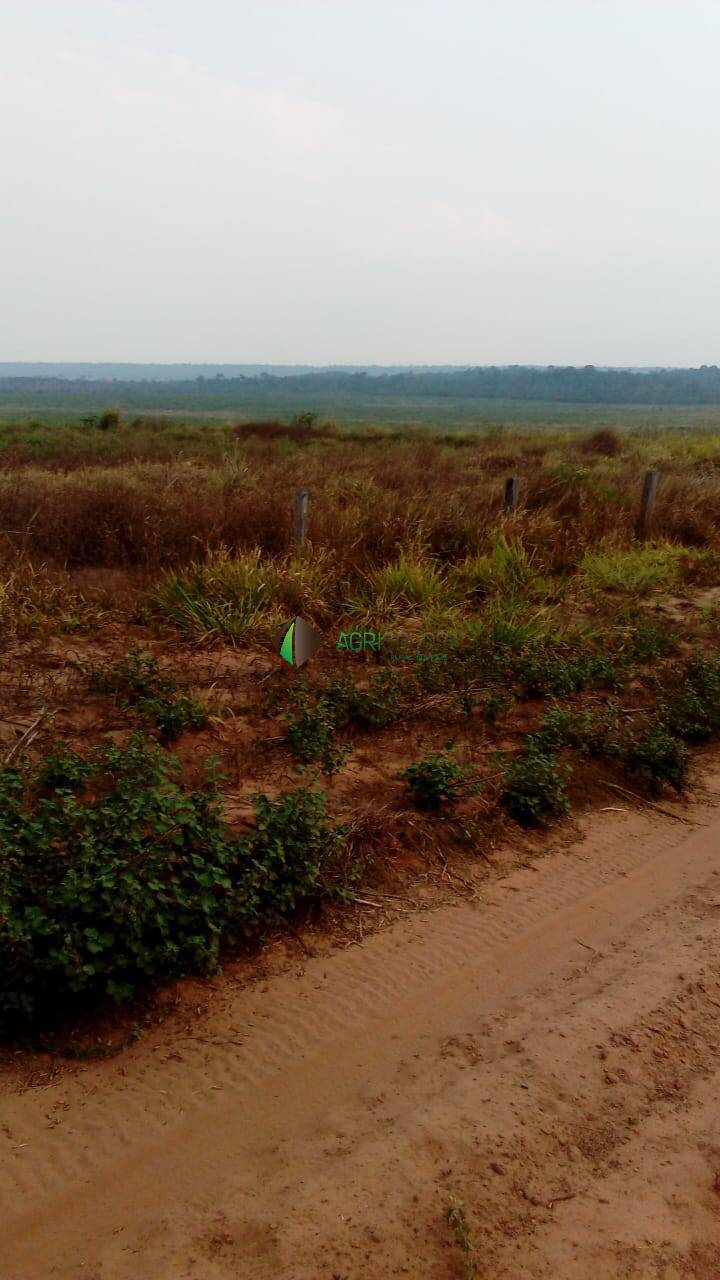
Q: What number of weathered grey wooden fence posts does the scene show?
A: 3